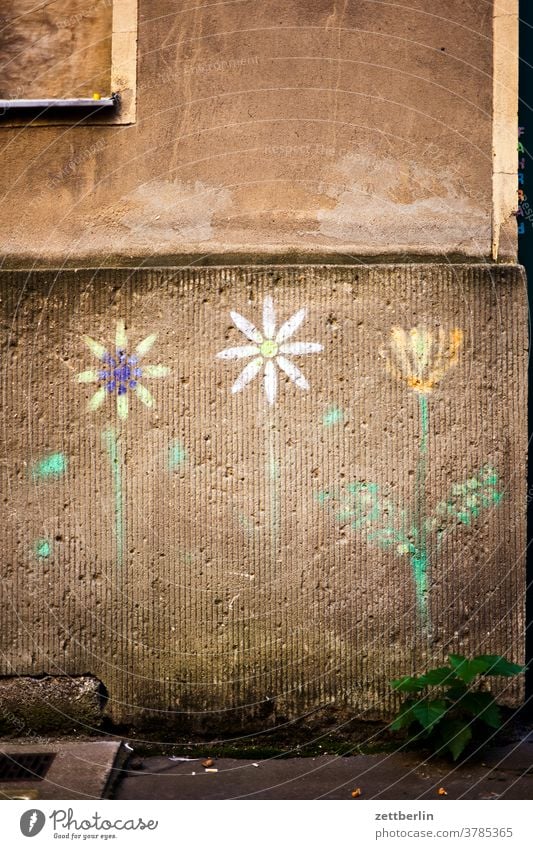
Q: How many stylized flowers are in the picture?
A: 3